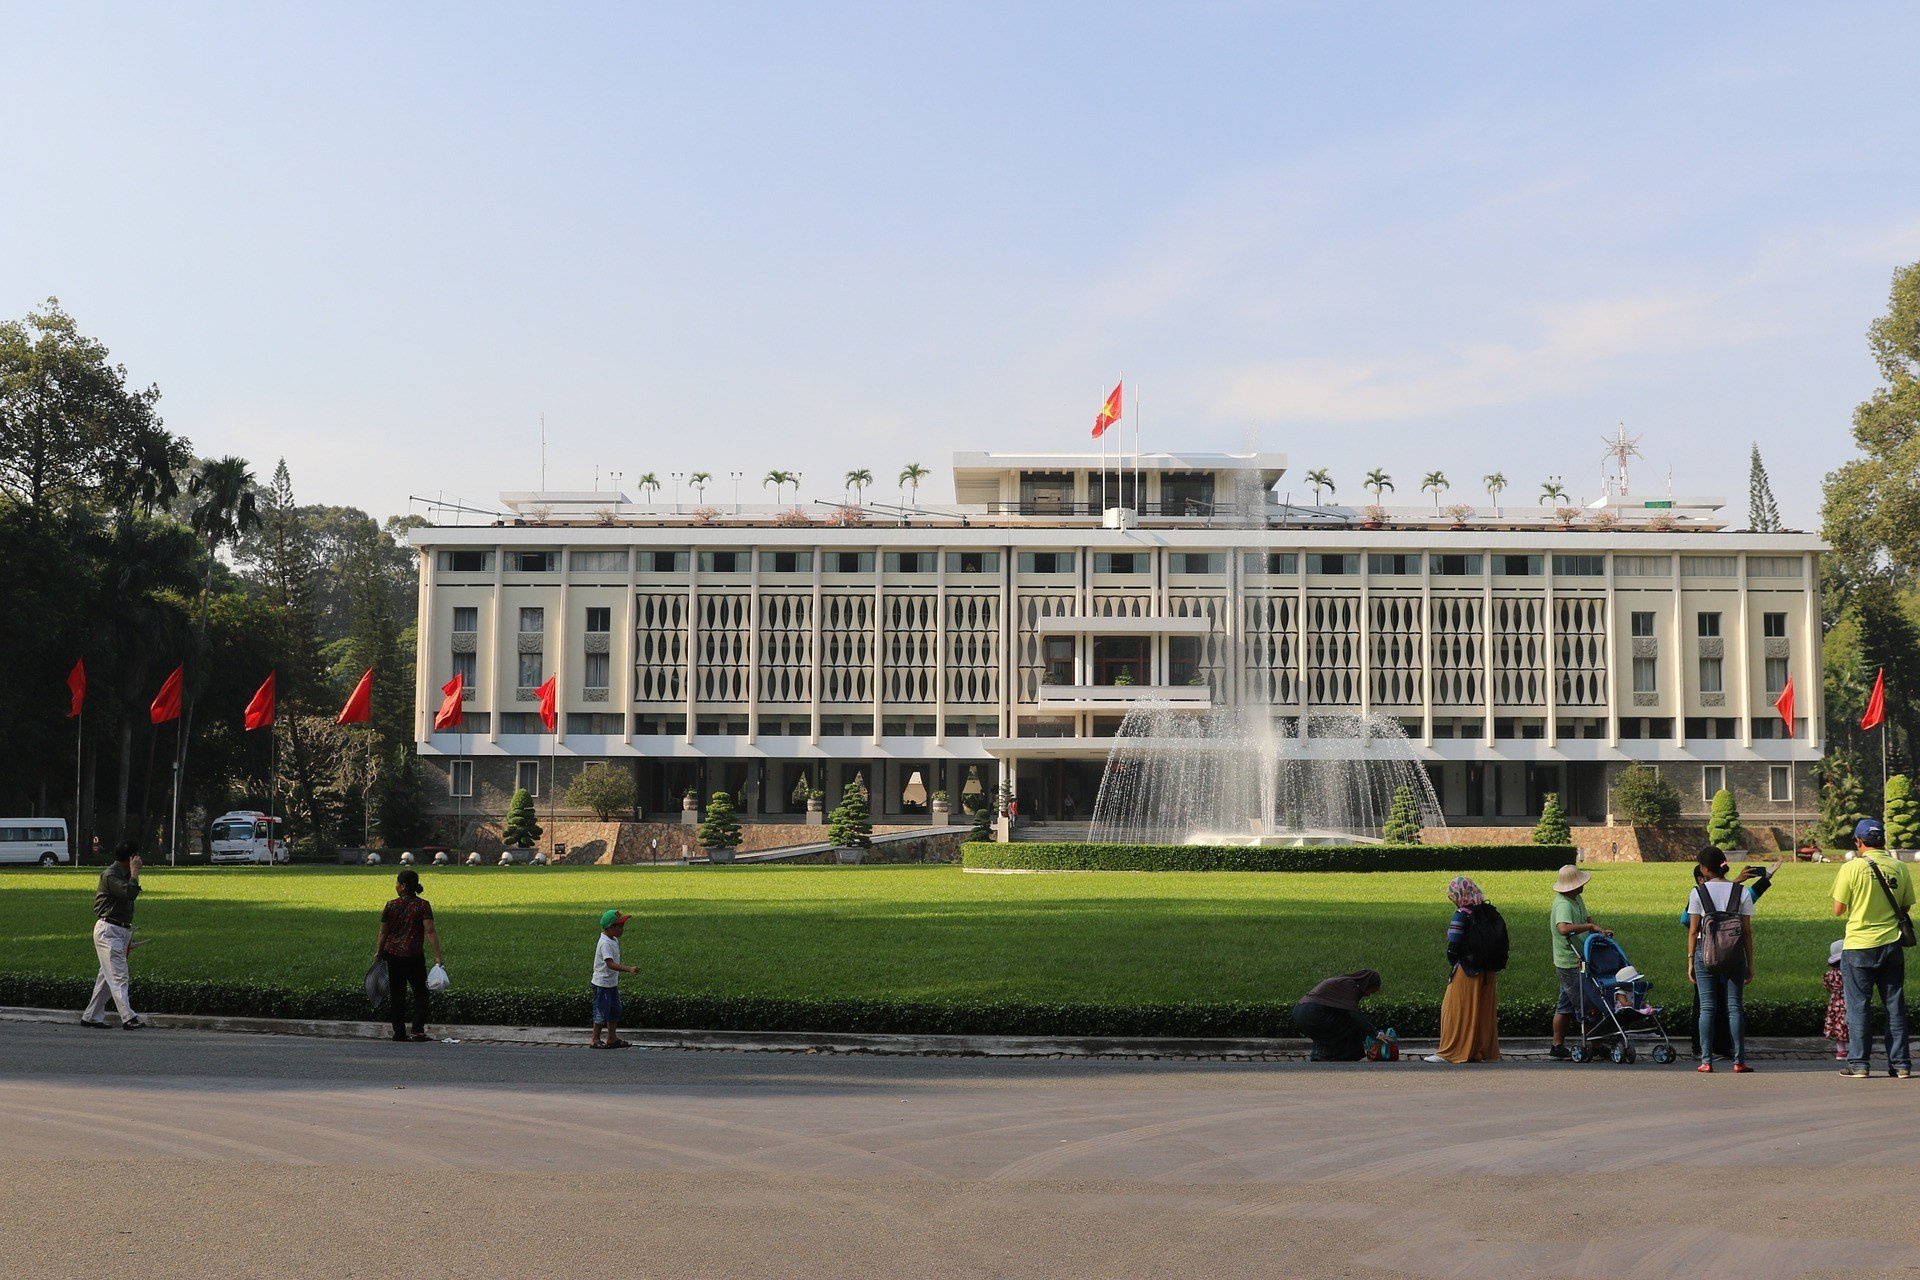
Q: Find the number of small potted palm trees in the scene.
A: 10